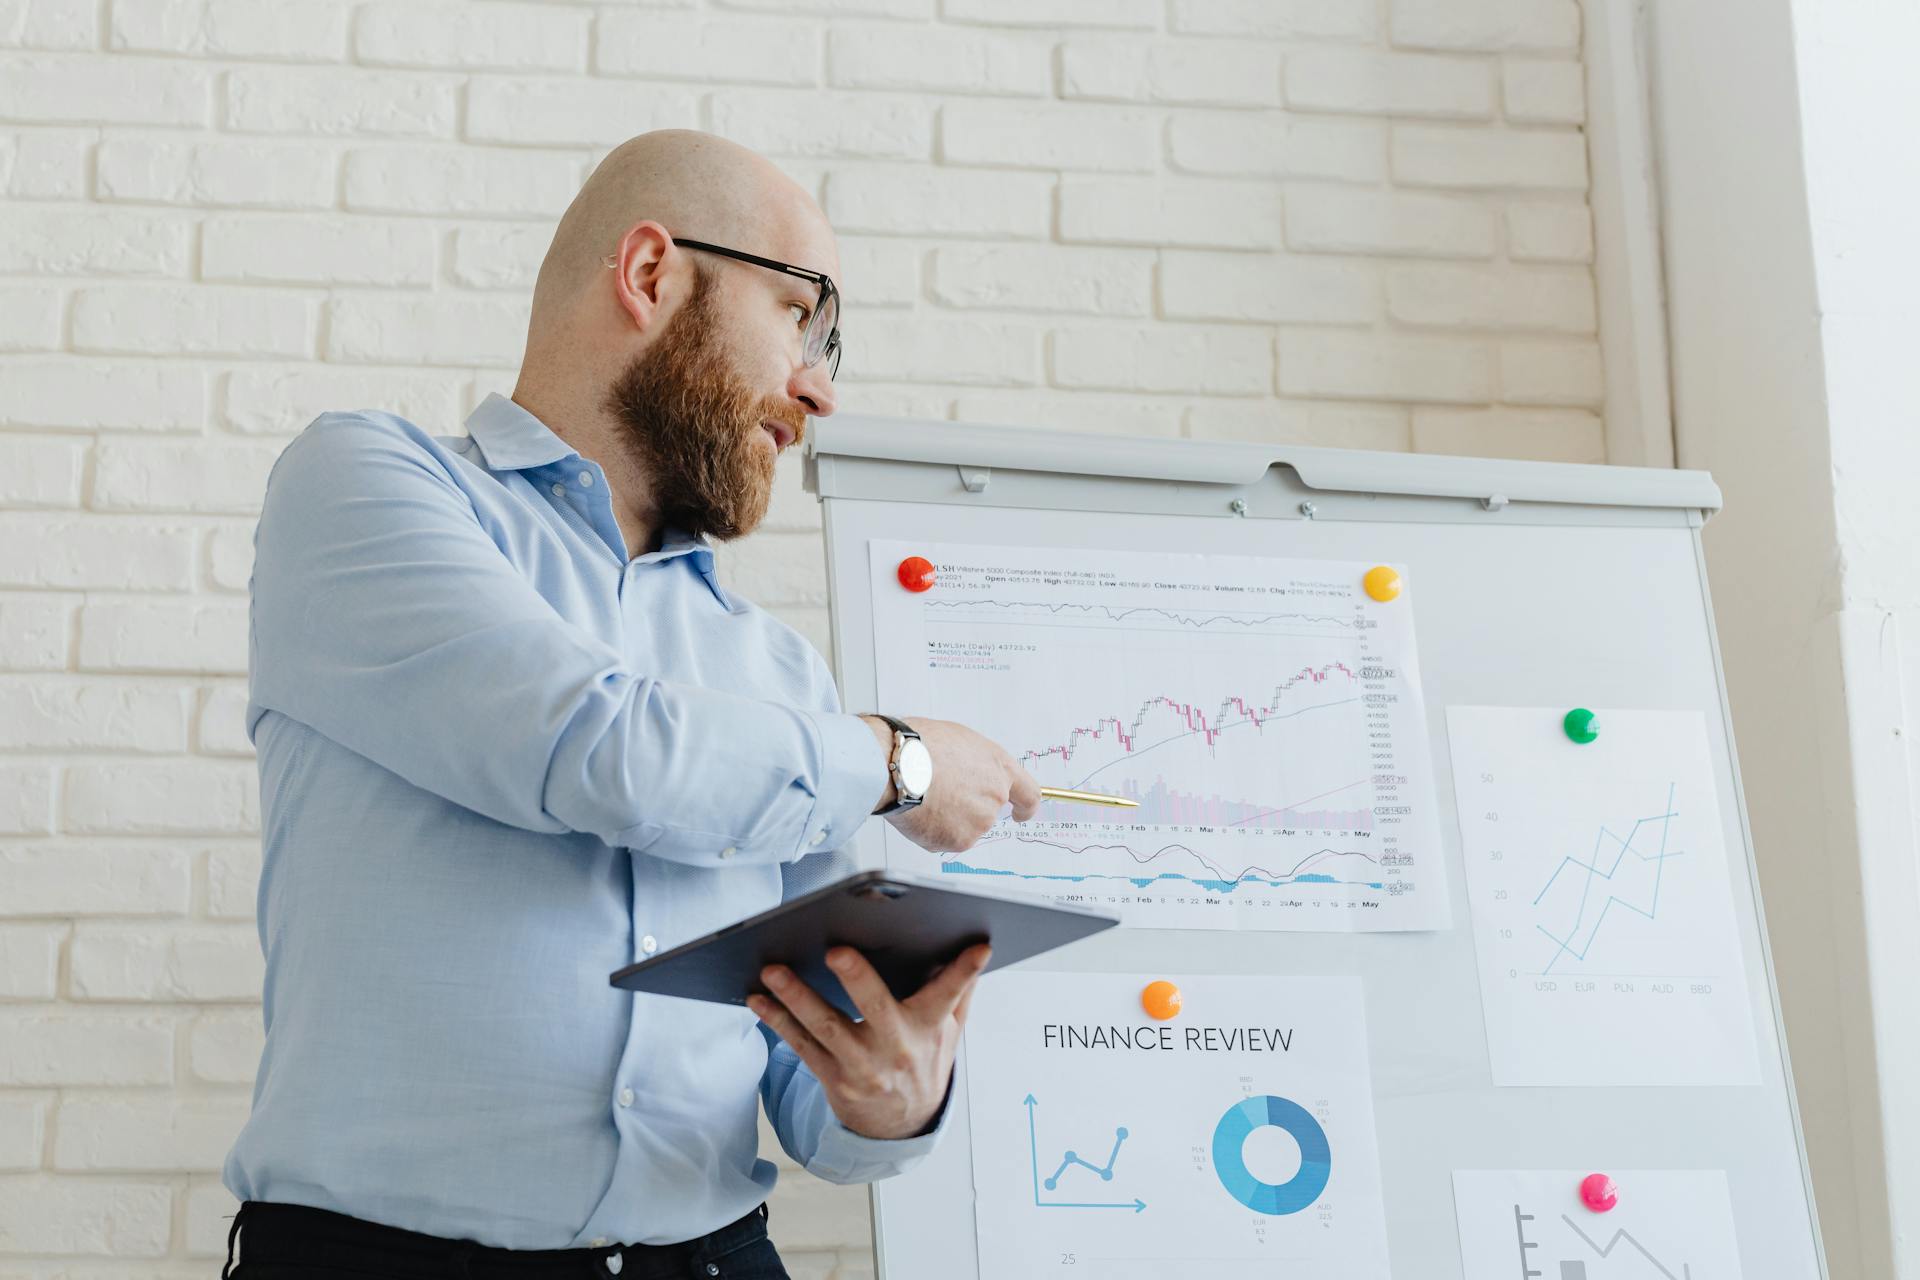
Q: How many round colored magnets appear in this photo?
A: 5